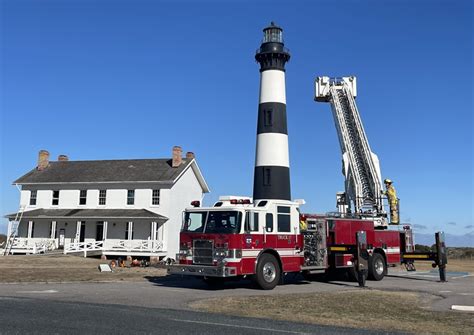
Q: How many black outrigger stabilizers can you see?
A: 2